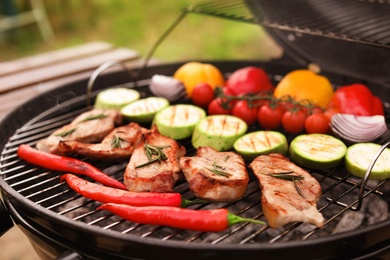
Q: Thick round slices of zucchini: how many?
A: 7